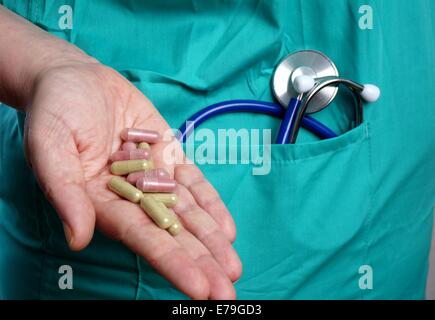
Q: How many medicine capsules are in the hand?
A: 11